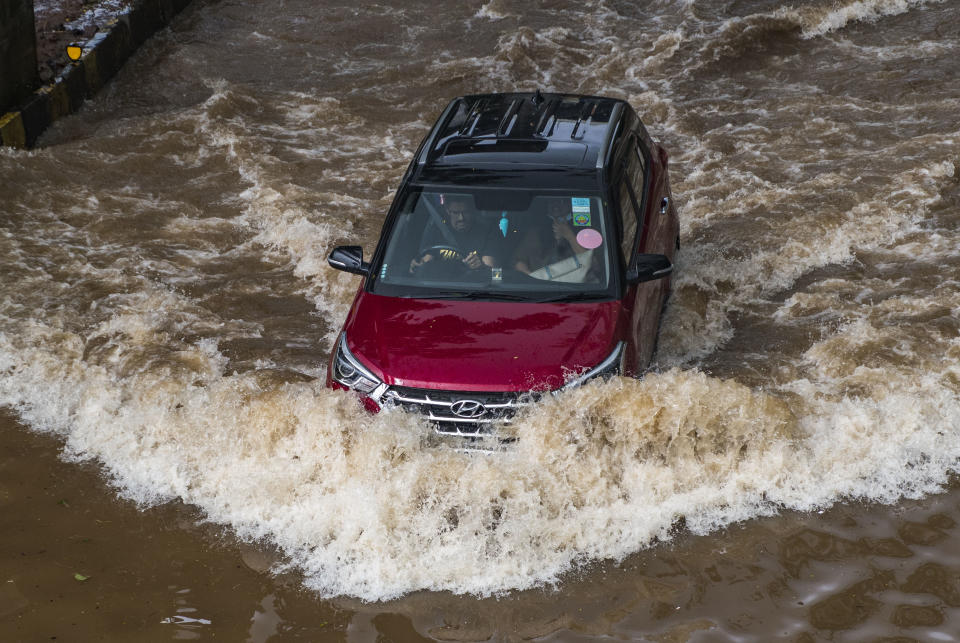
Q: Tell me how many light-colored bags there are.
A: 1